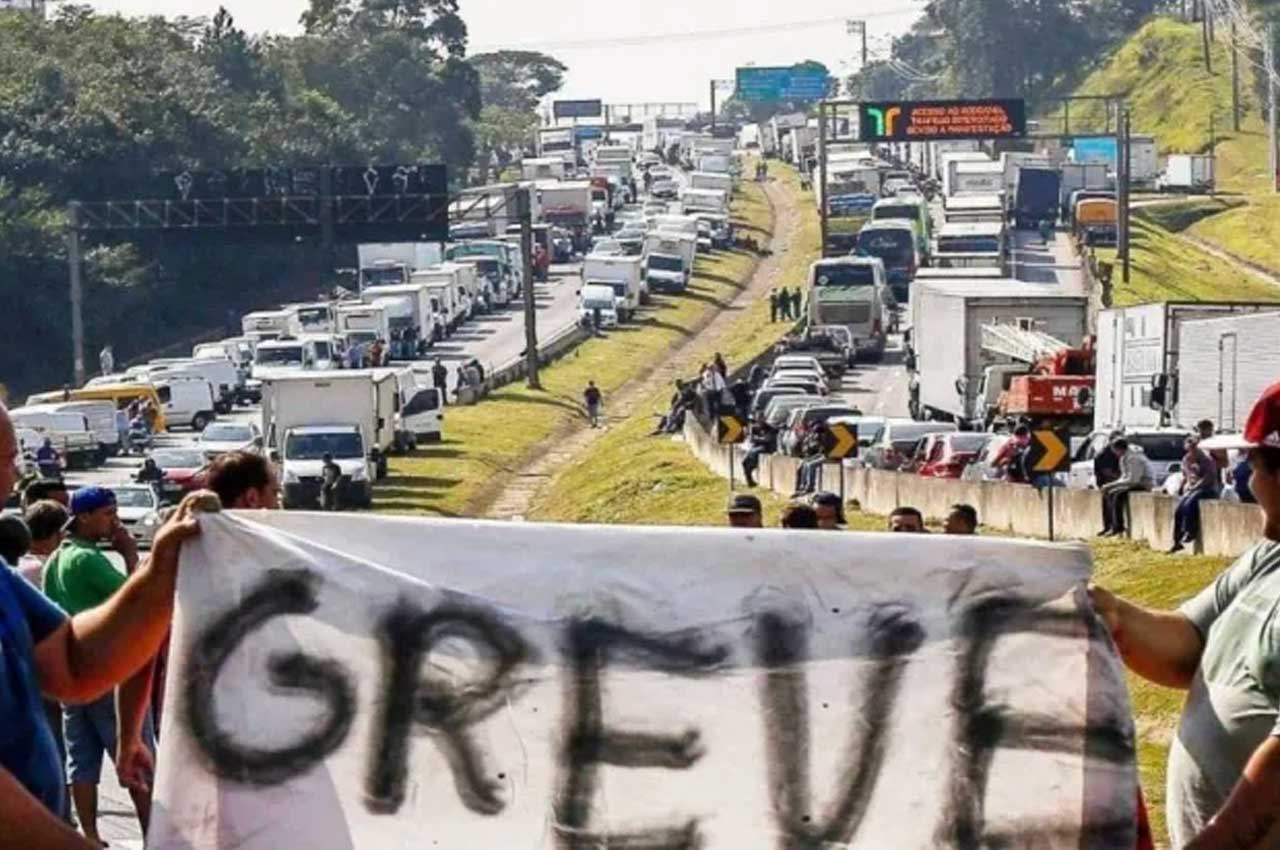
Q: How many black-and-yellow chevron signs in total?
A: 3